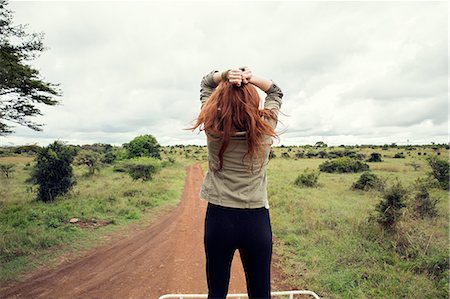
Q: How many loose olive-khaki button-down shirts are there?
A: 1